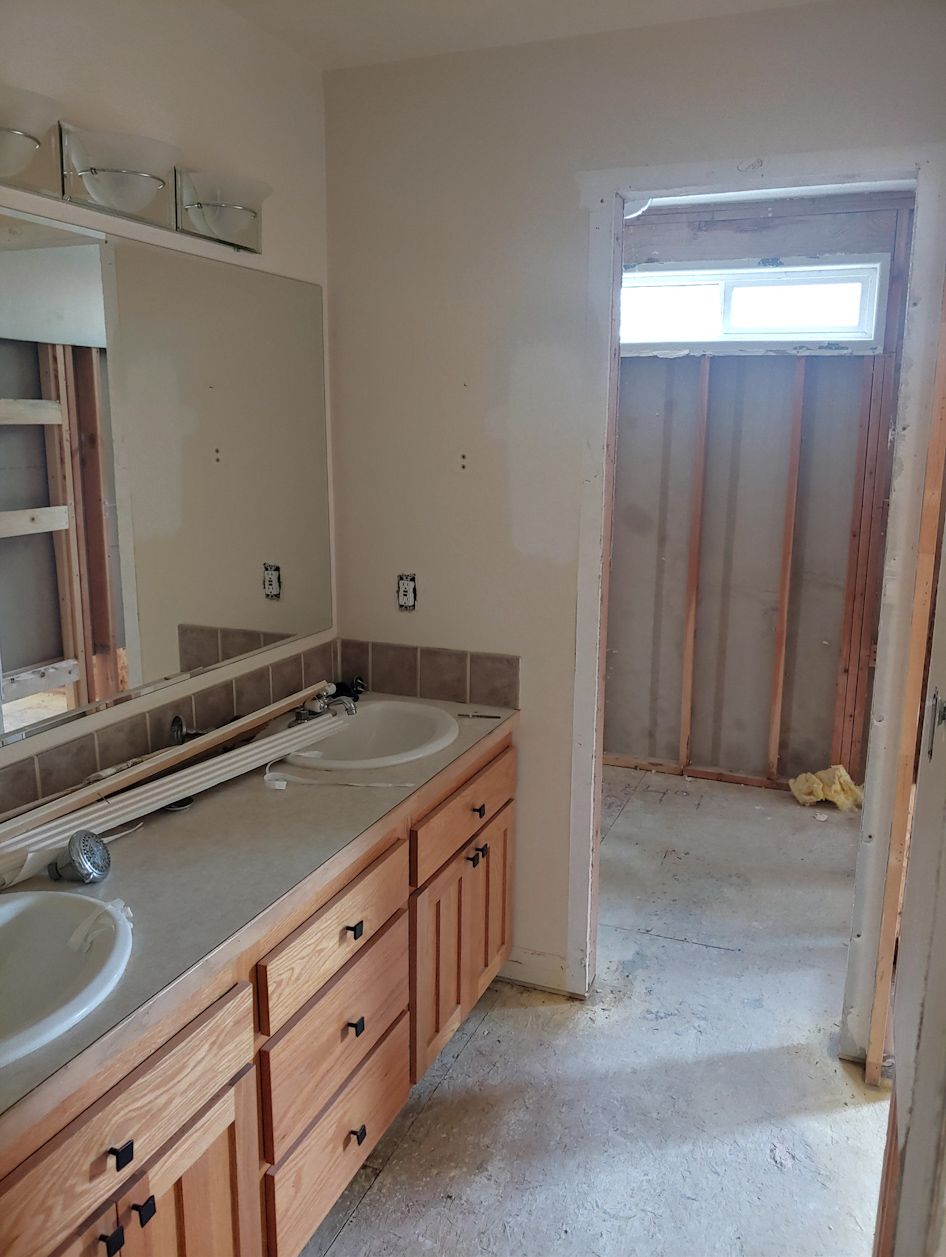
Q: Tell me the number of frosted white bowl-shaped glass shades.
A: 3